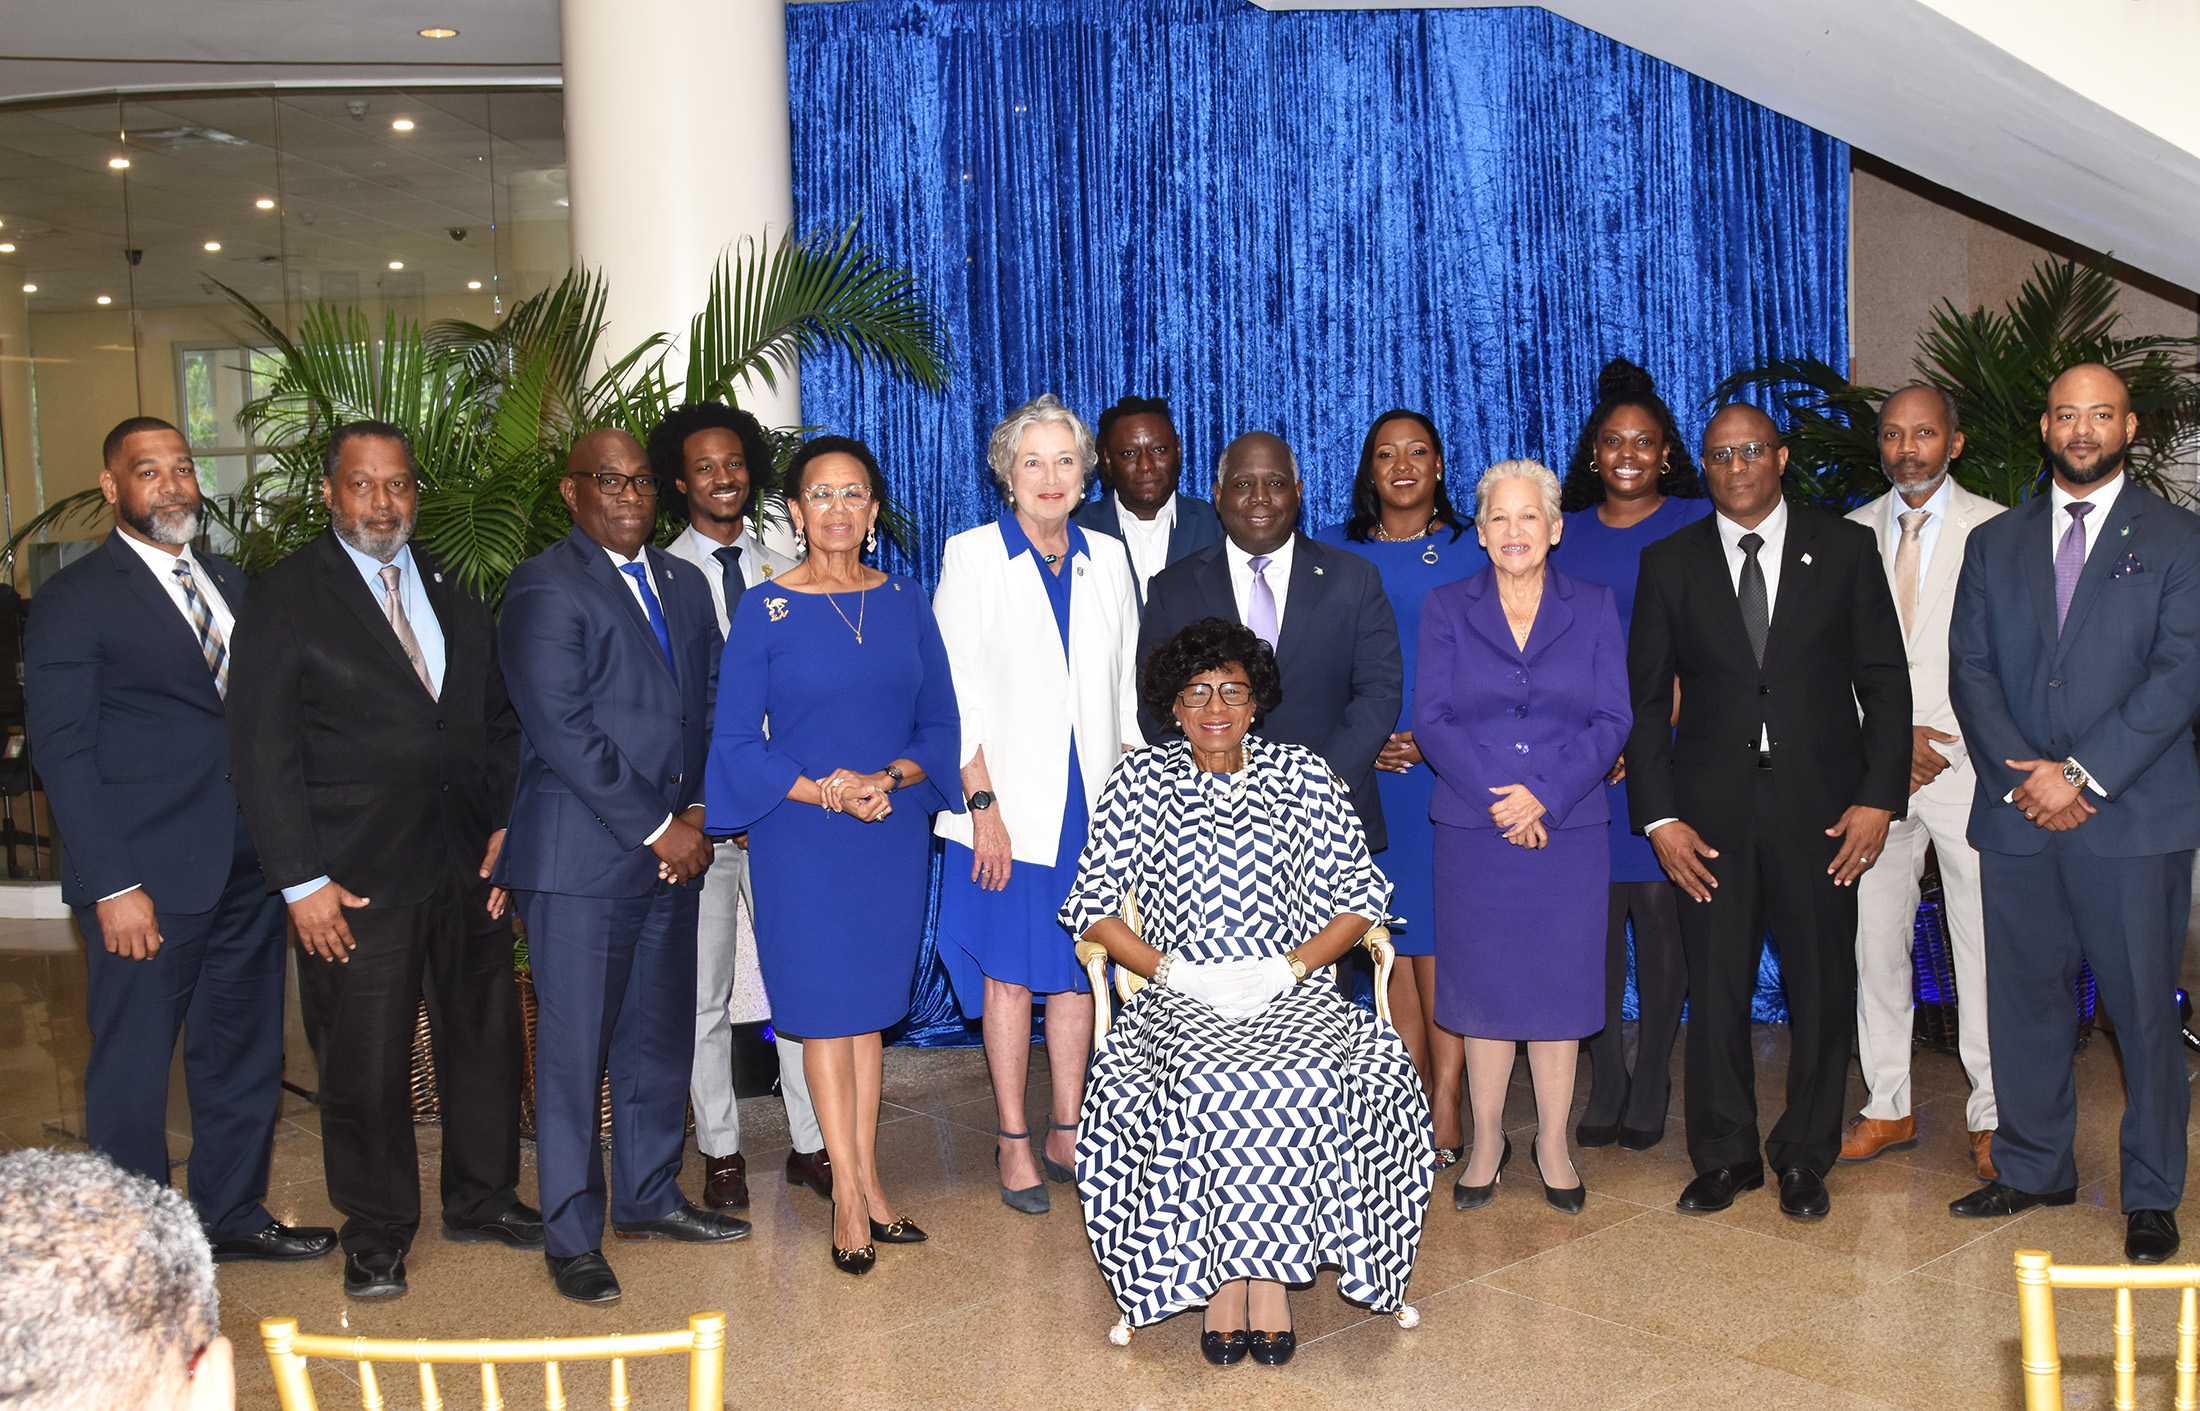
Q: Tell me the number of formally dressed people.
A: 15